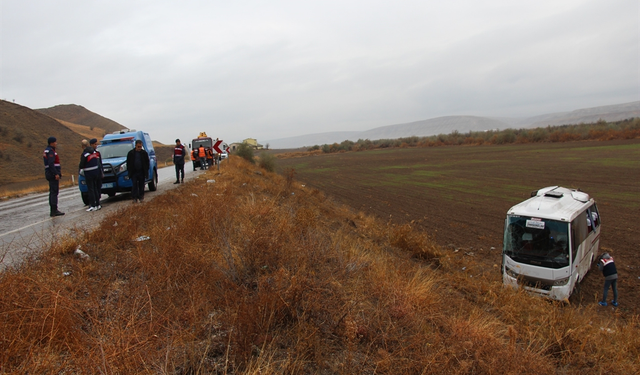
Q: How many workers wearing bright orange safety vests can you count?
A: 3